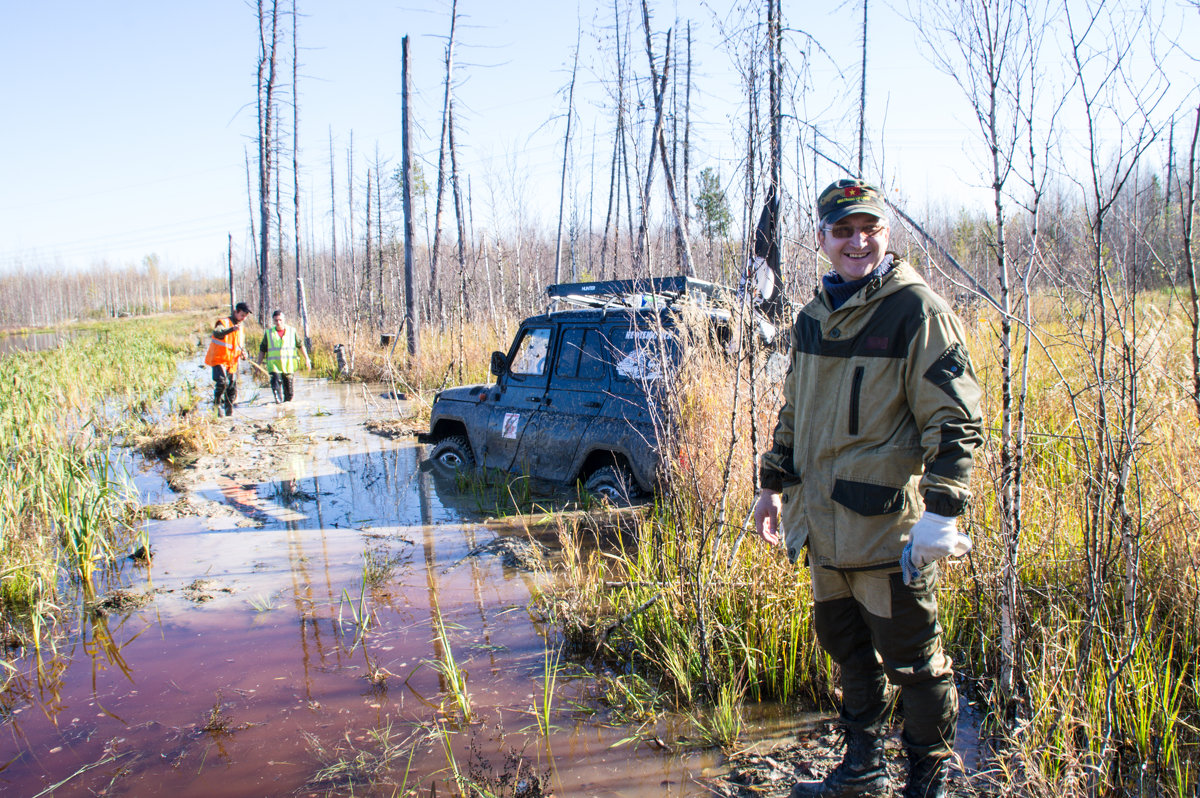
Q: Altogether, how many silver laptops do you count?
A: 0